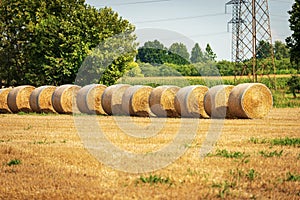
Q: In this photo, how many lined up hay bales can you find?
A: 11